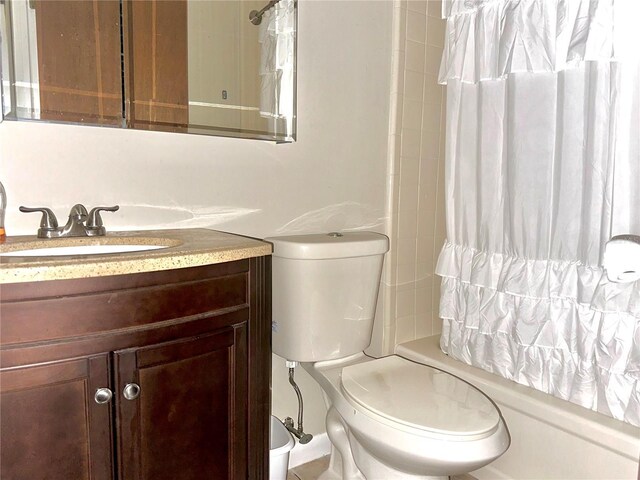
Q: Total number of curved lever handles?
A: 2